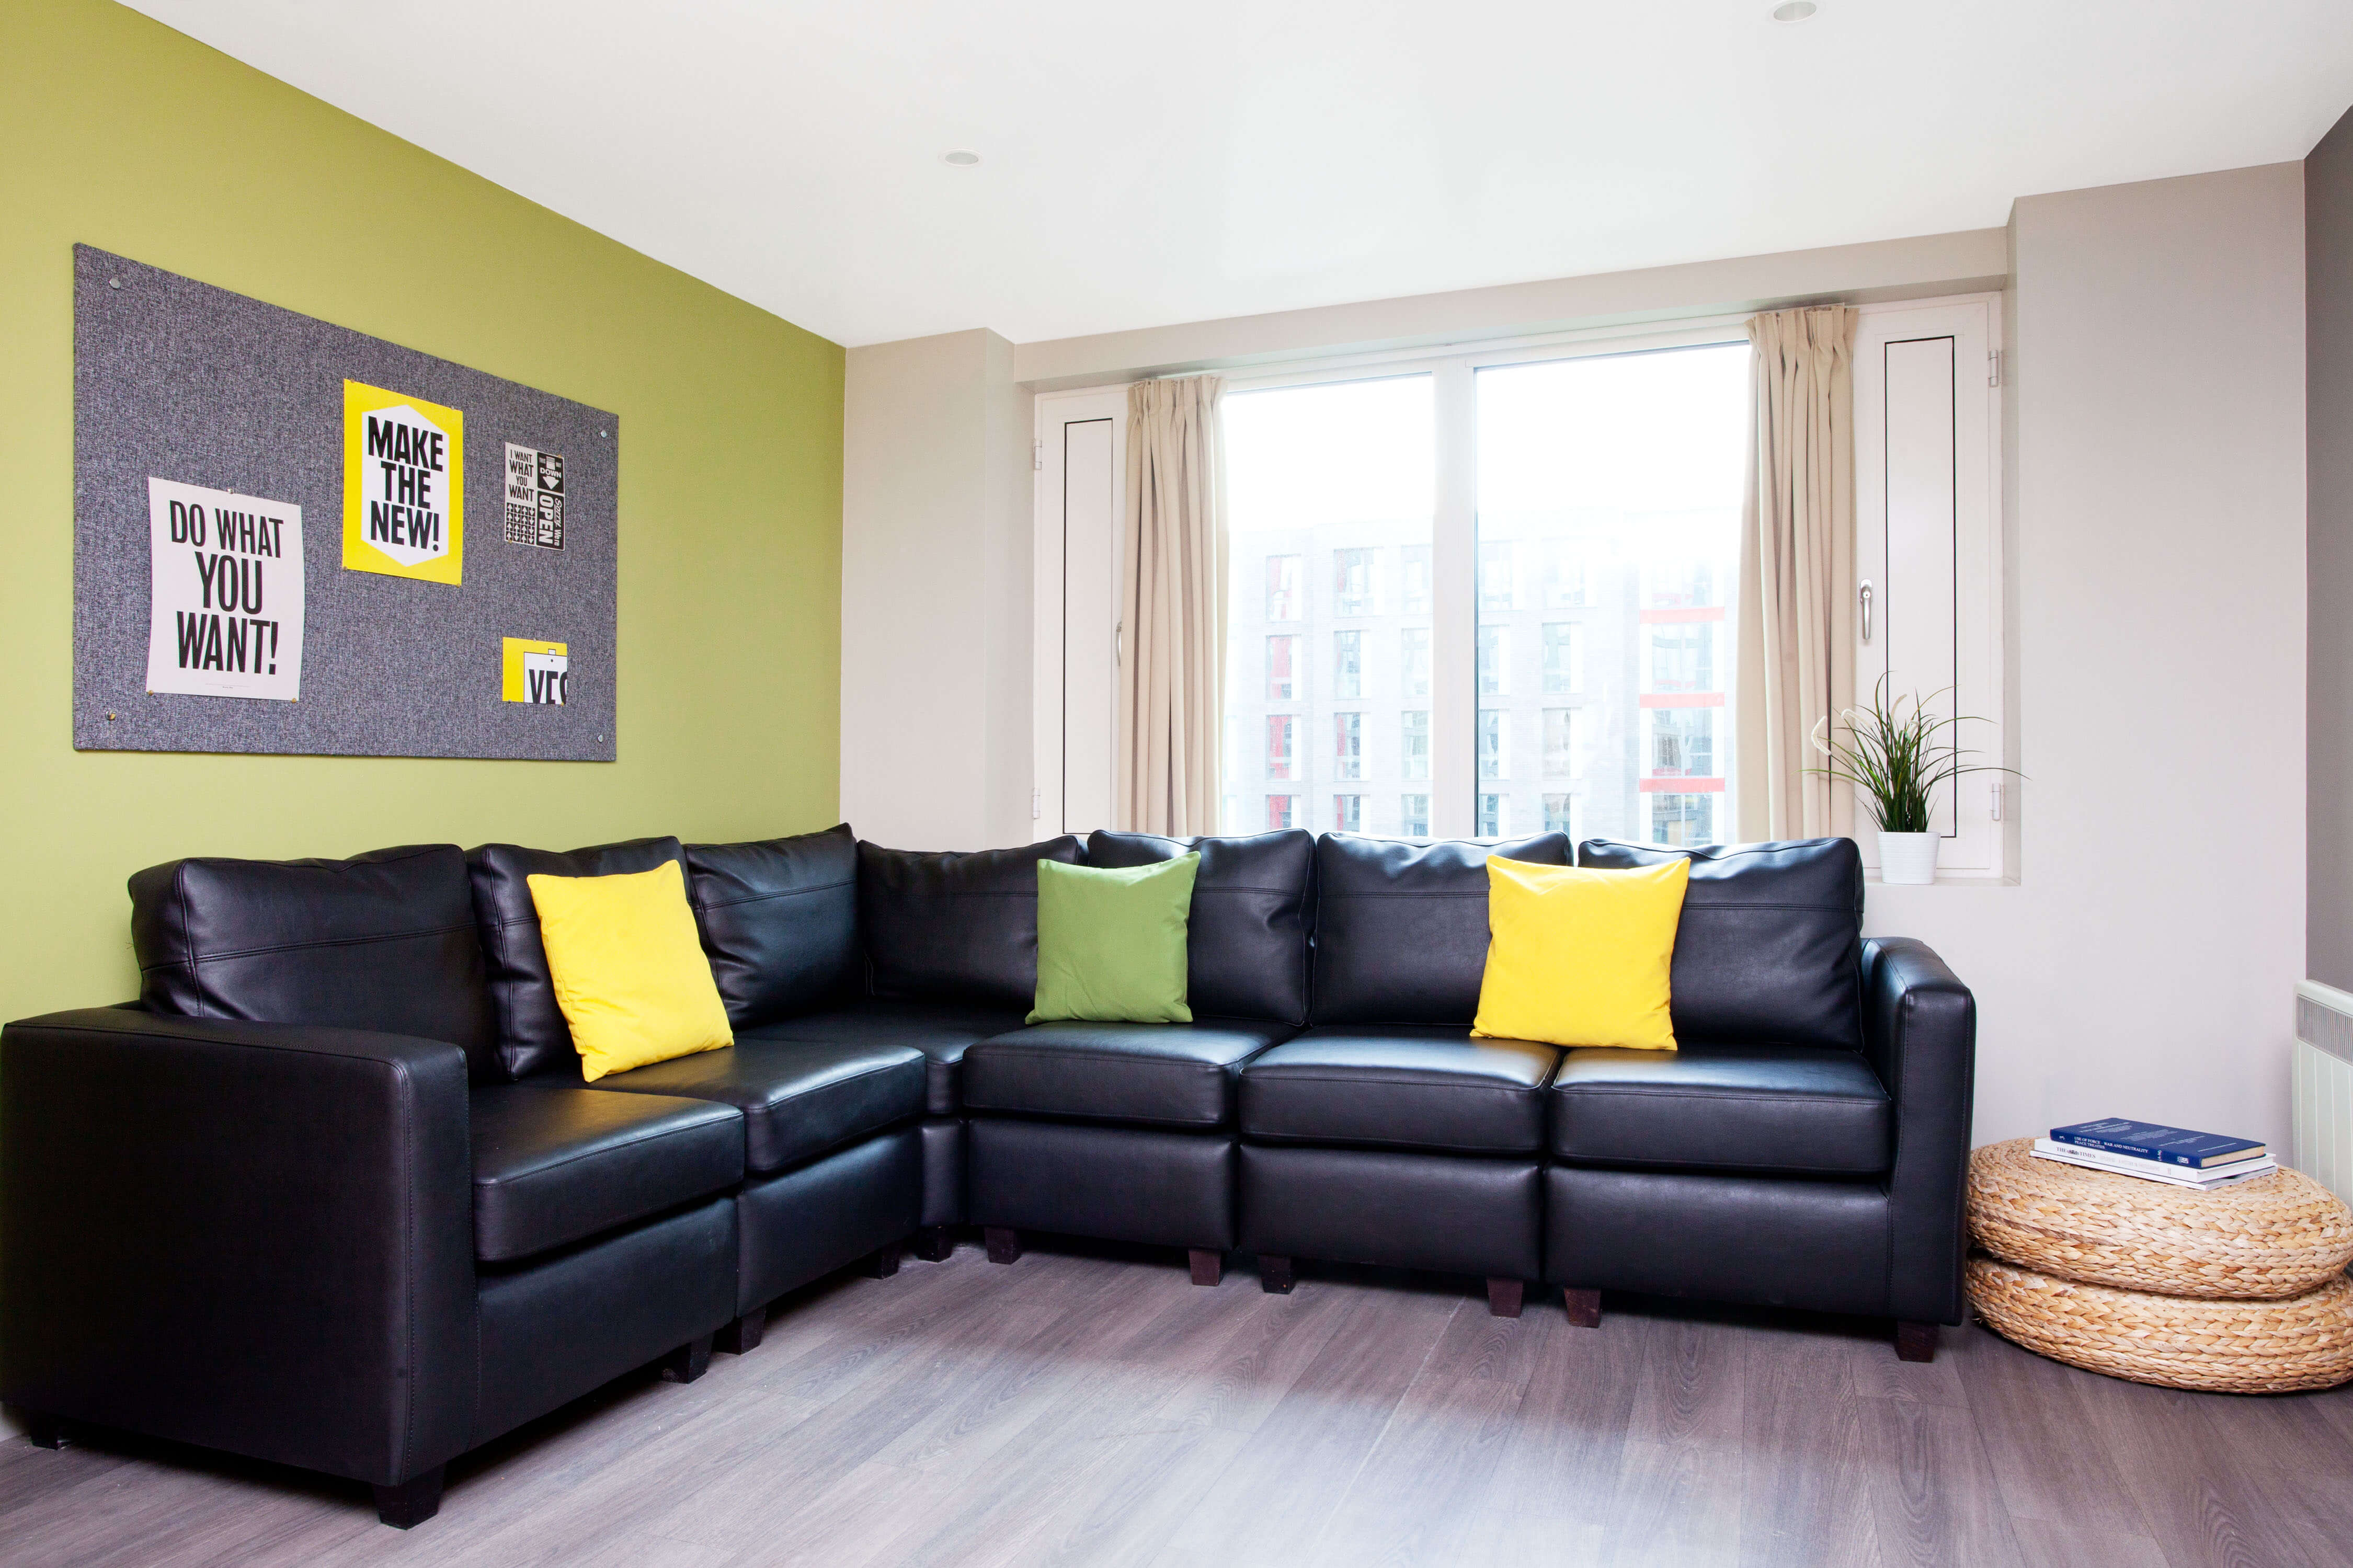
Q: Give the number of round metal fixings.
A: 4